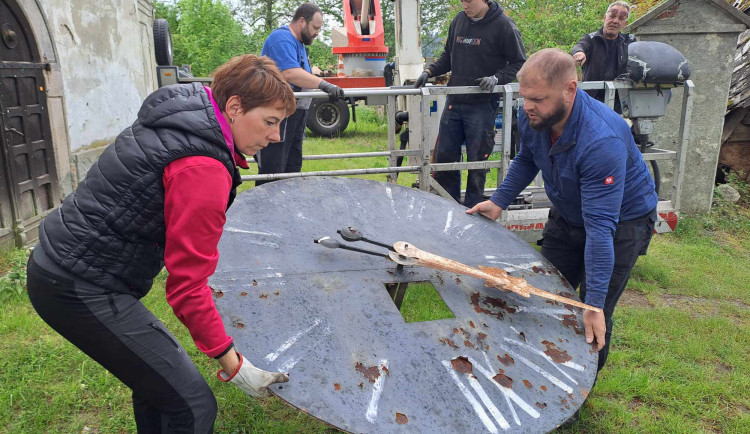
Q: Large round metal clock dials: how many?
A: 1